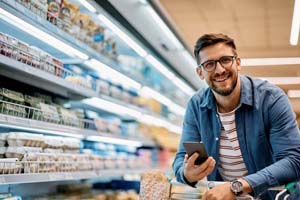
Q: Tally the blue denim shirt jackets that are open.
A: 1